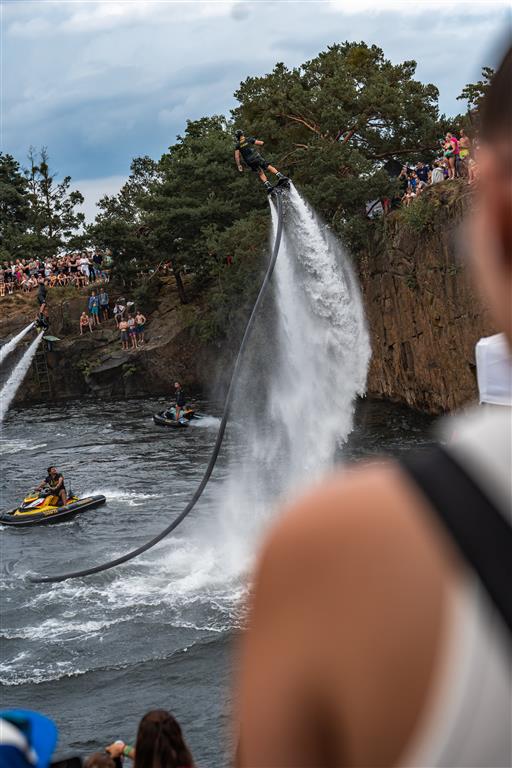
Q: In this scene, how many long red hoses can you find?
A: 0